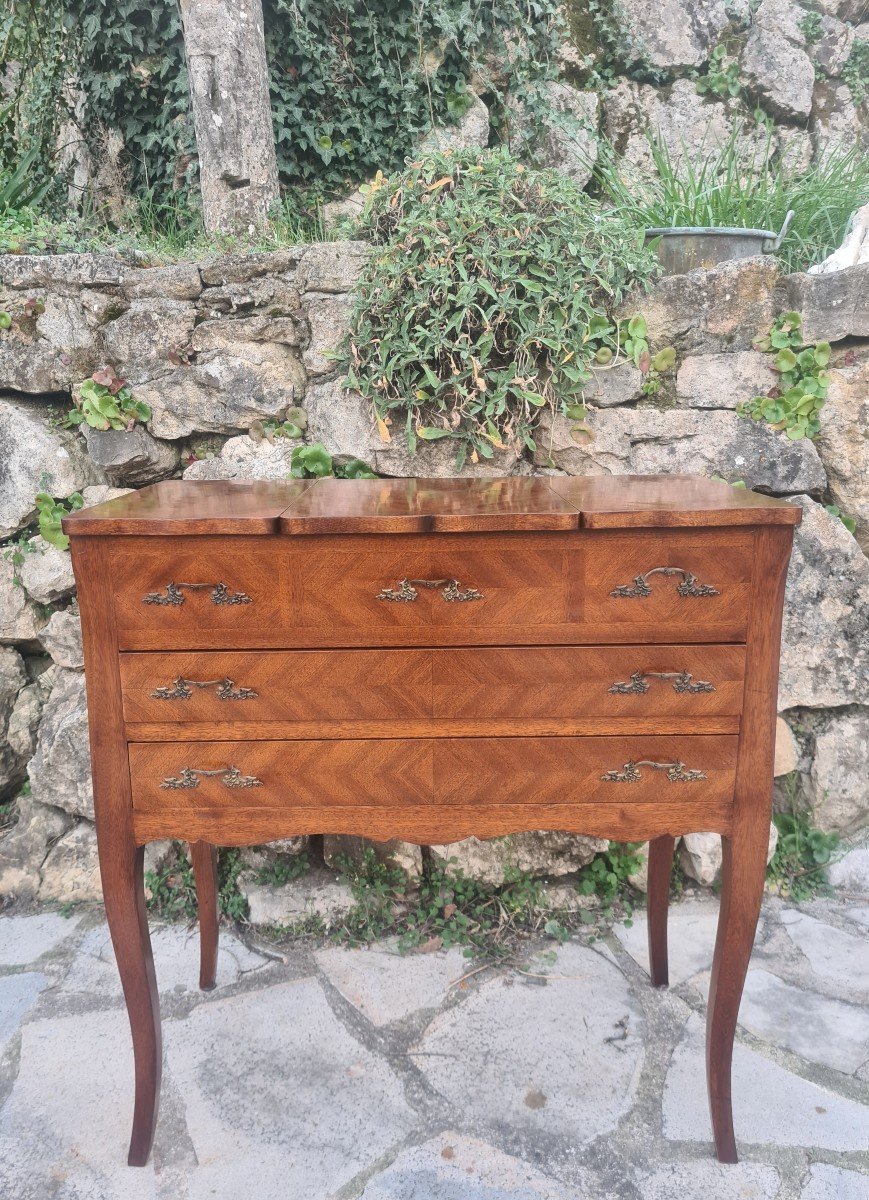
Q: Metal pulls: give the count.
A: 7